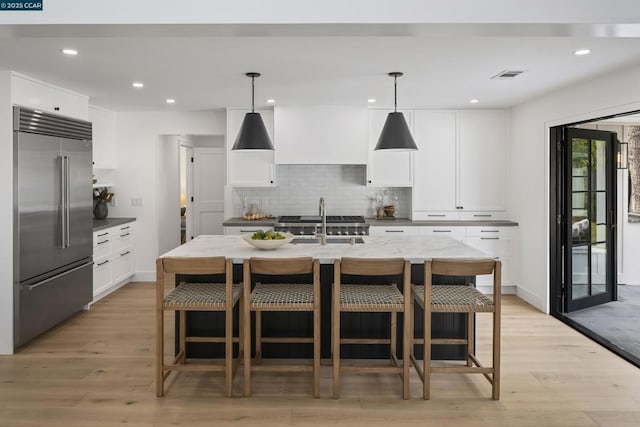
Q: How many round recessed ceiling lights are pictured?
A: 7